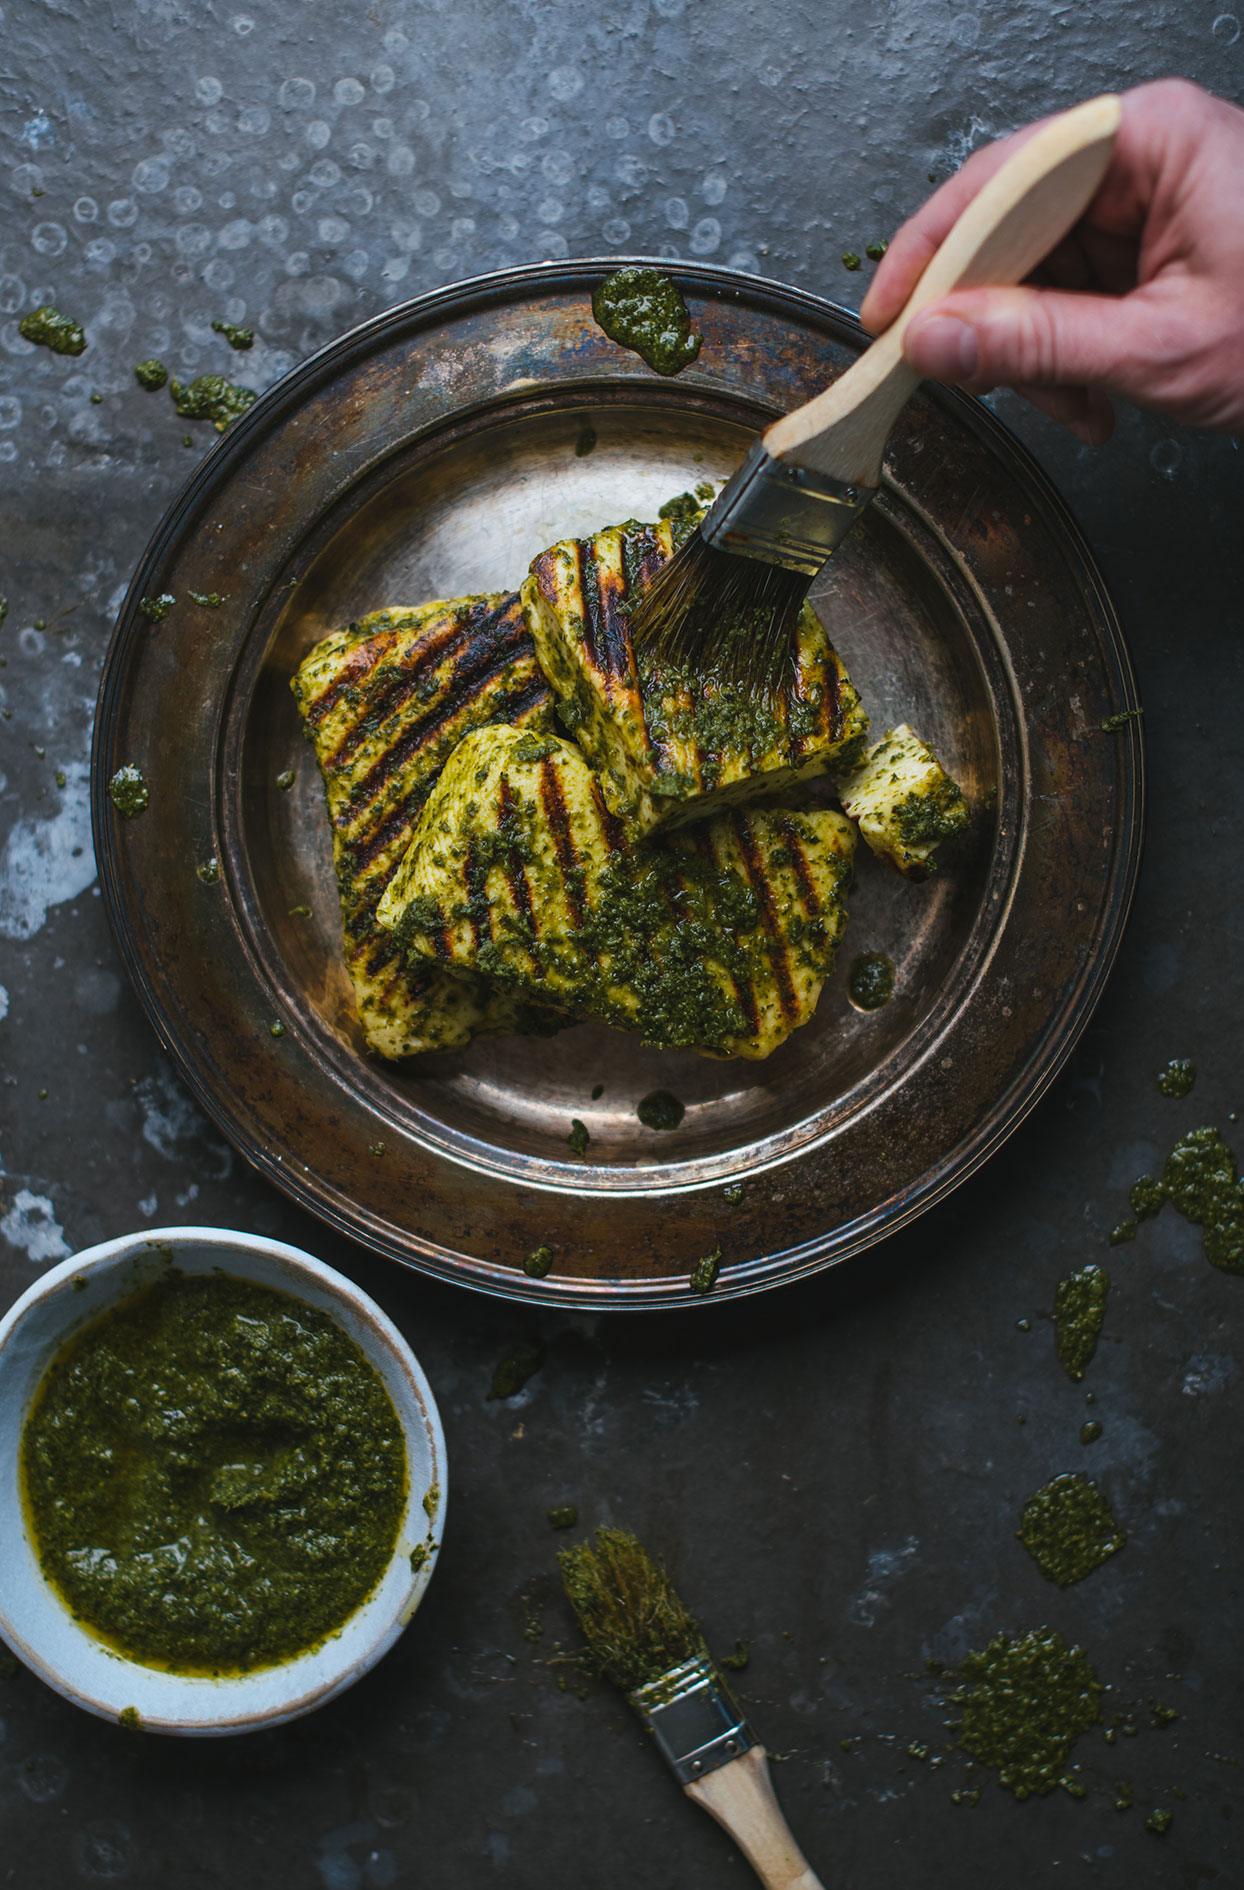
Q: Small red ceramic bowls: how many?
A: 0